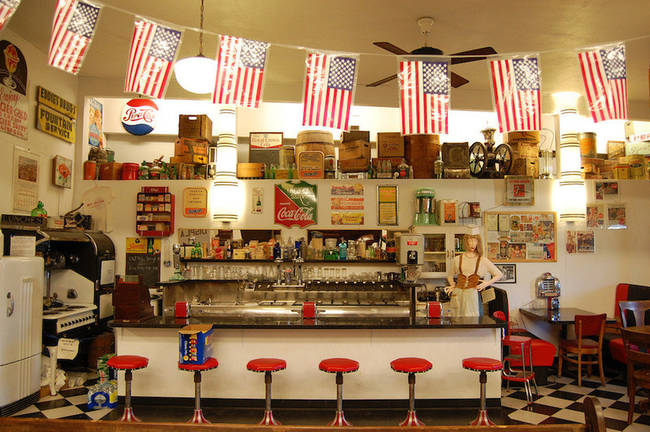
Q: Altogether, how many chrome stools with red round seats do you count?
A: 6